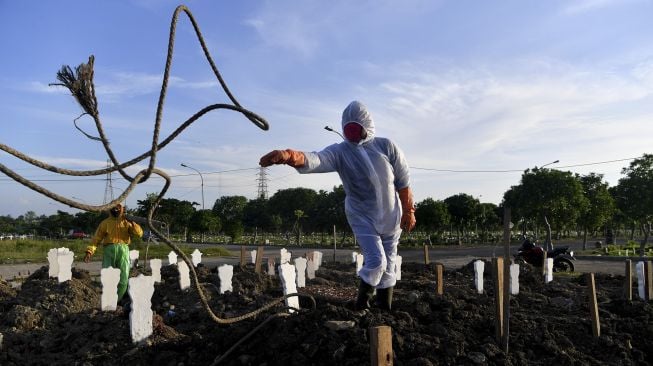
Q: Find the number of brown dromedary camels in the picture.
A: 0